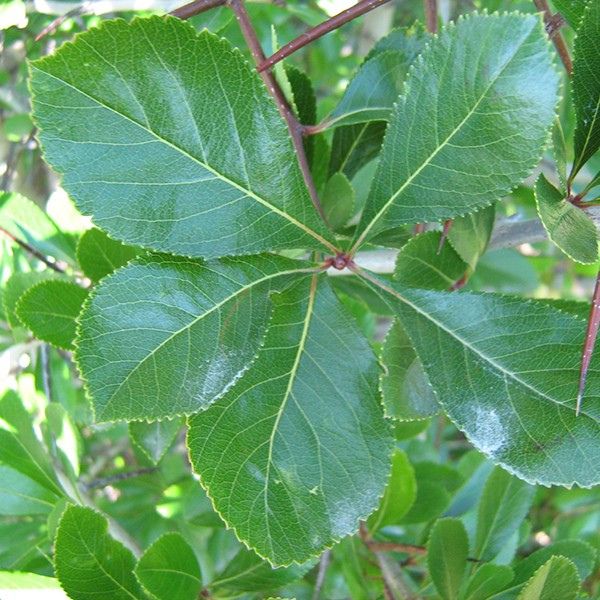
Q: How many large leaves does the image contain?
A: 5